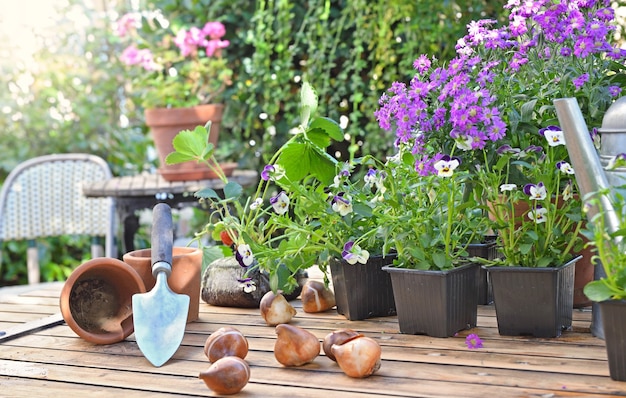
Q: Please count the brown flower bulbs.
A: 7